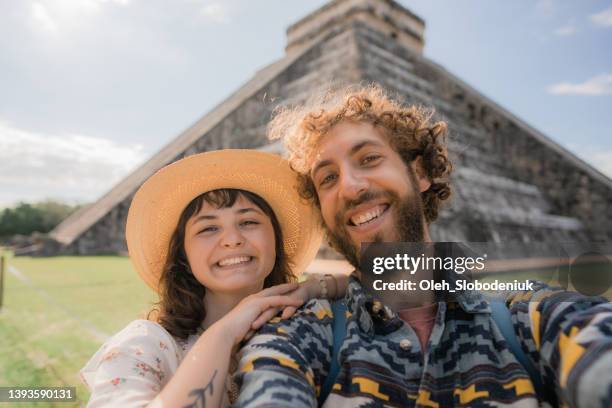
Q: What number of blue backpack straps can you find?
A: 2